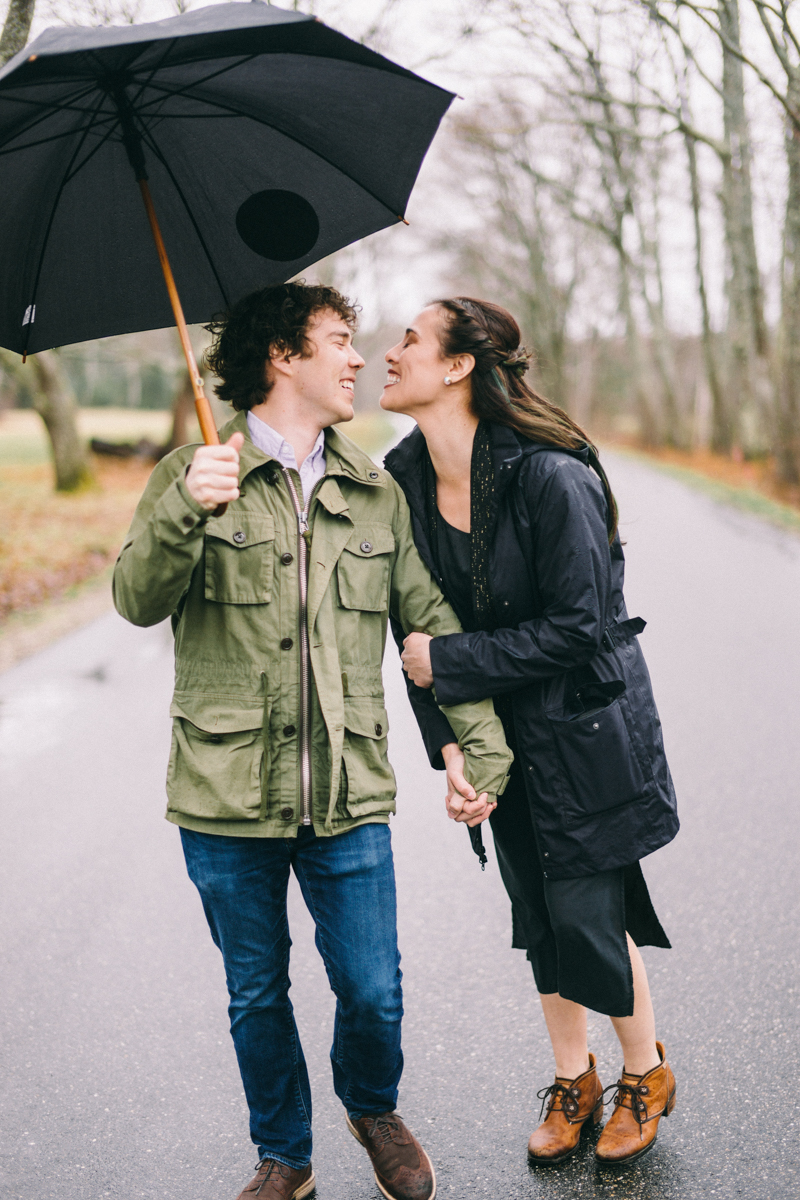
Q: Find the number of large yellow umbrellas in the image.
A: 0